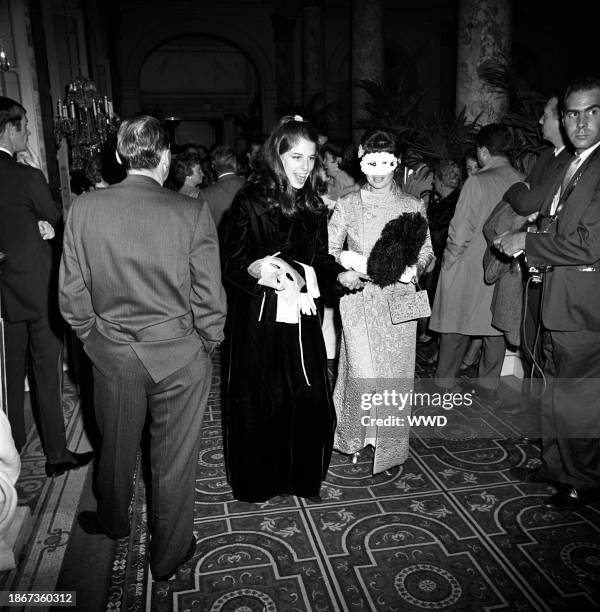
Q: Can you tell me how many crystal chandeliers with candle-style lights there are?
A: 1